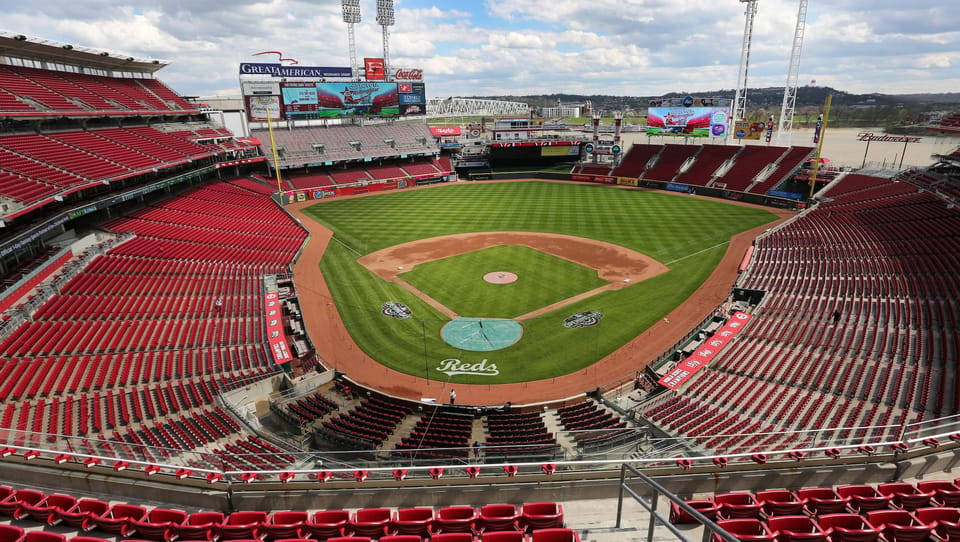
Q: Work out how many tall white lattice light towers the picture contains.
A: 4